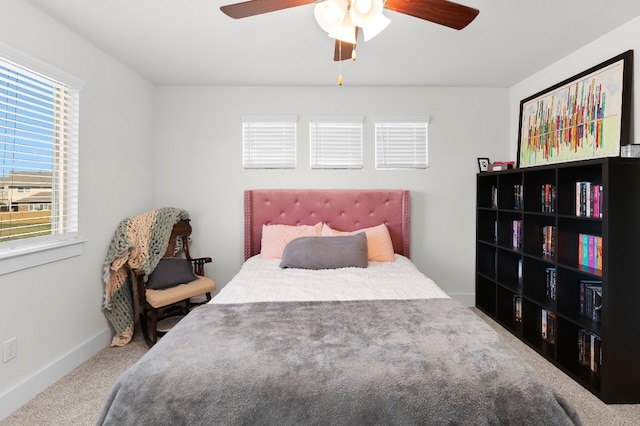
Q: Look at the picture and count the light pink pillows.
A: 2